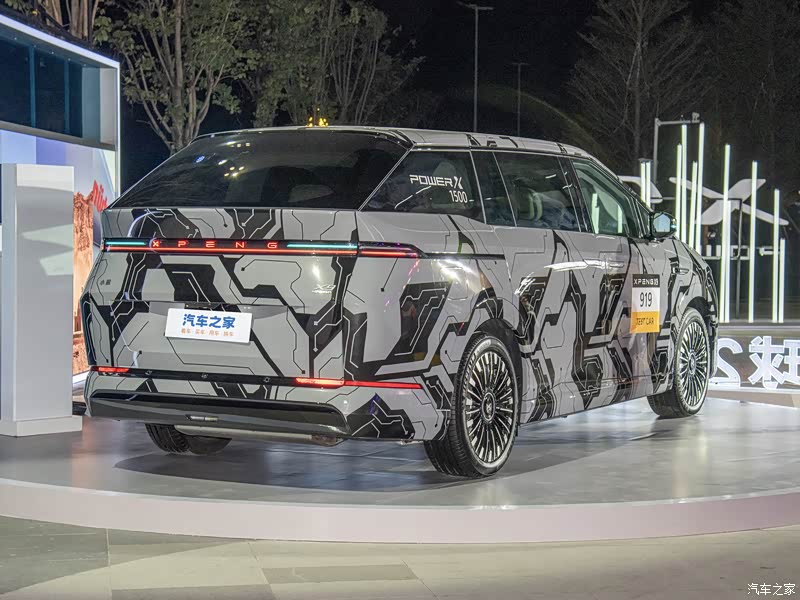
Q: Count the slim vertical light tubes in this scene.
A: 11